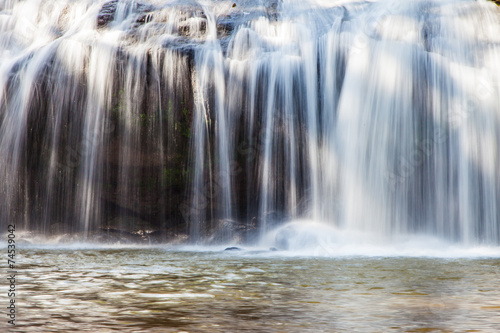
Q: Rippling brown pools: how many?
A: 1